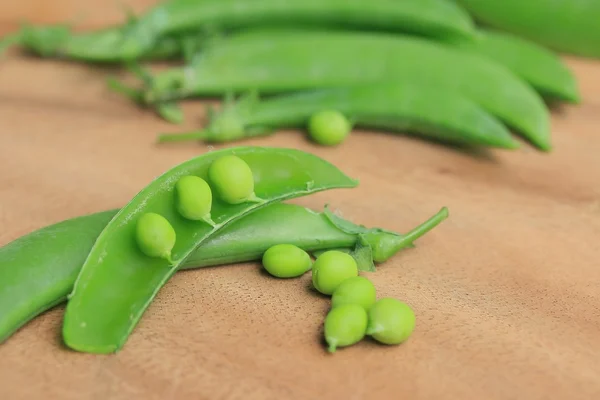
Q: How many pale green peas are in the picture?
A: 9